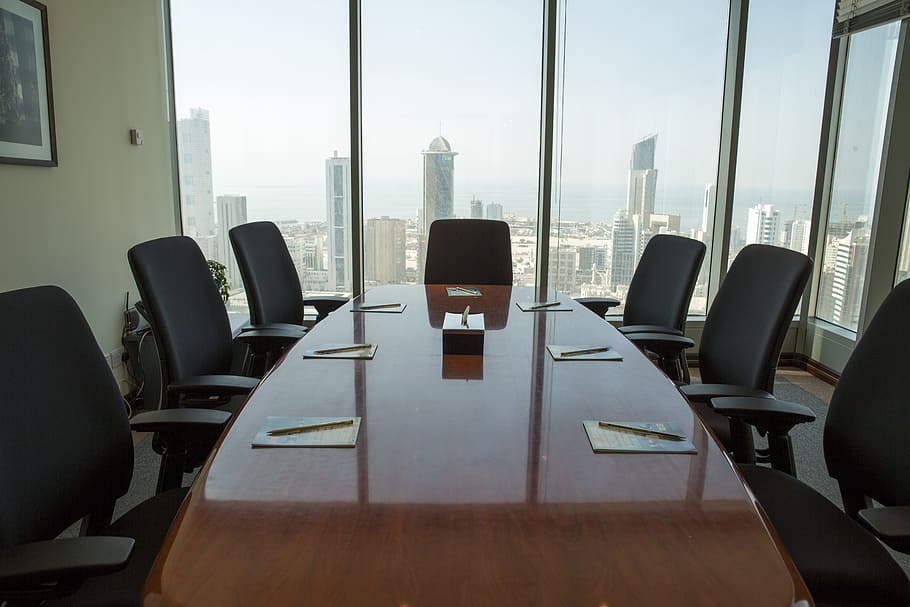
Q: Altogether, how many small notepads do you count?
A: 7